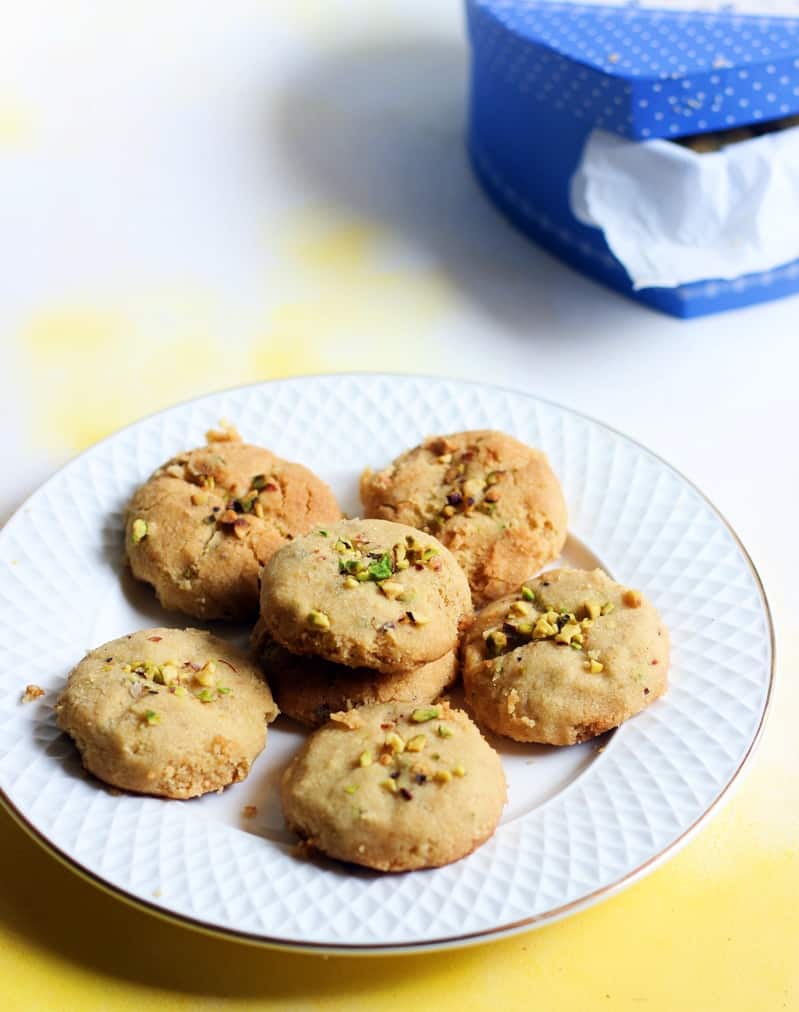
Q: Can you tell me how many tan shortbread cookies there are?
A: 7